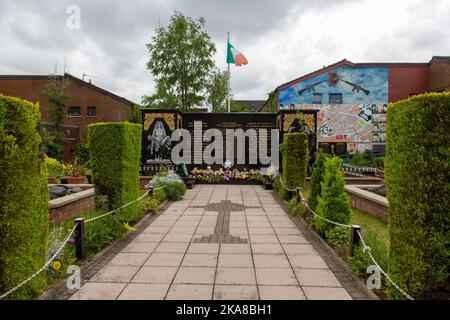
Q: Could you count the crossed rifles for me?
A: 2